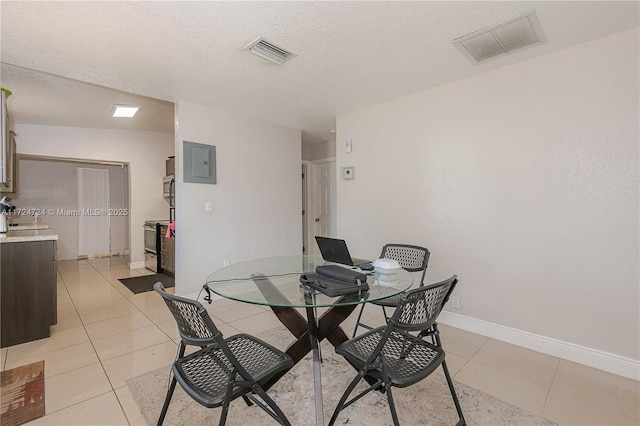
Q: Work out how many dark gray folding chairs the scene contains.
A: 3